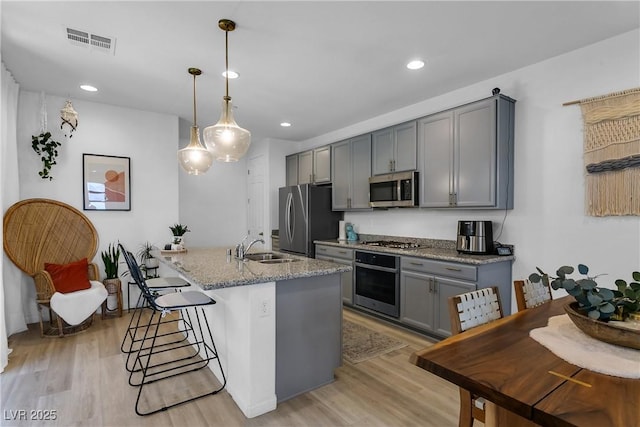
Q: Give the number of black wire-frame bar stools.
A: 2